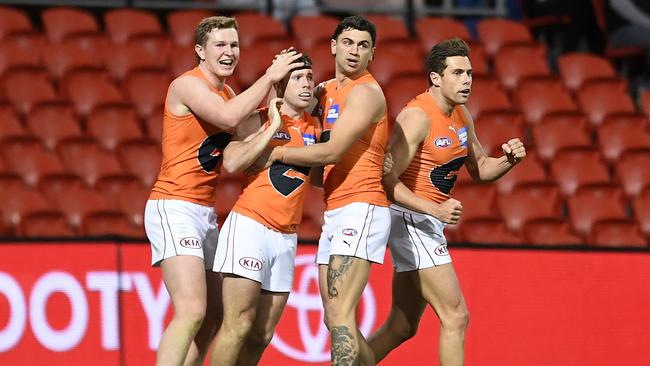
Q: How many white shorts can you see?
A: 4